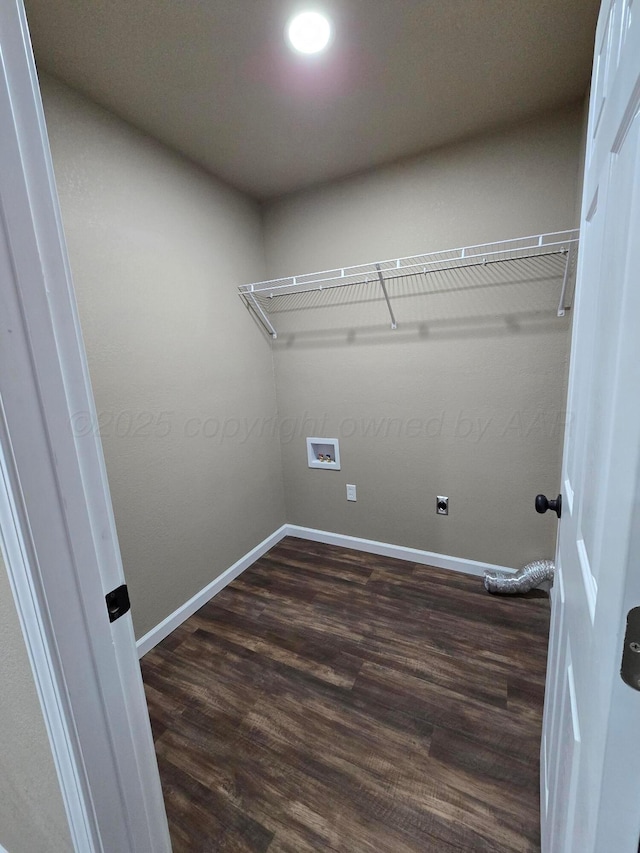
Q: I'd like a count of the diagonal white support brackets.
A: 3